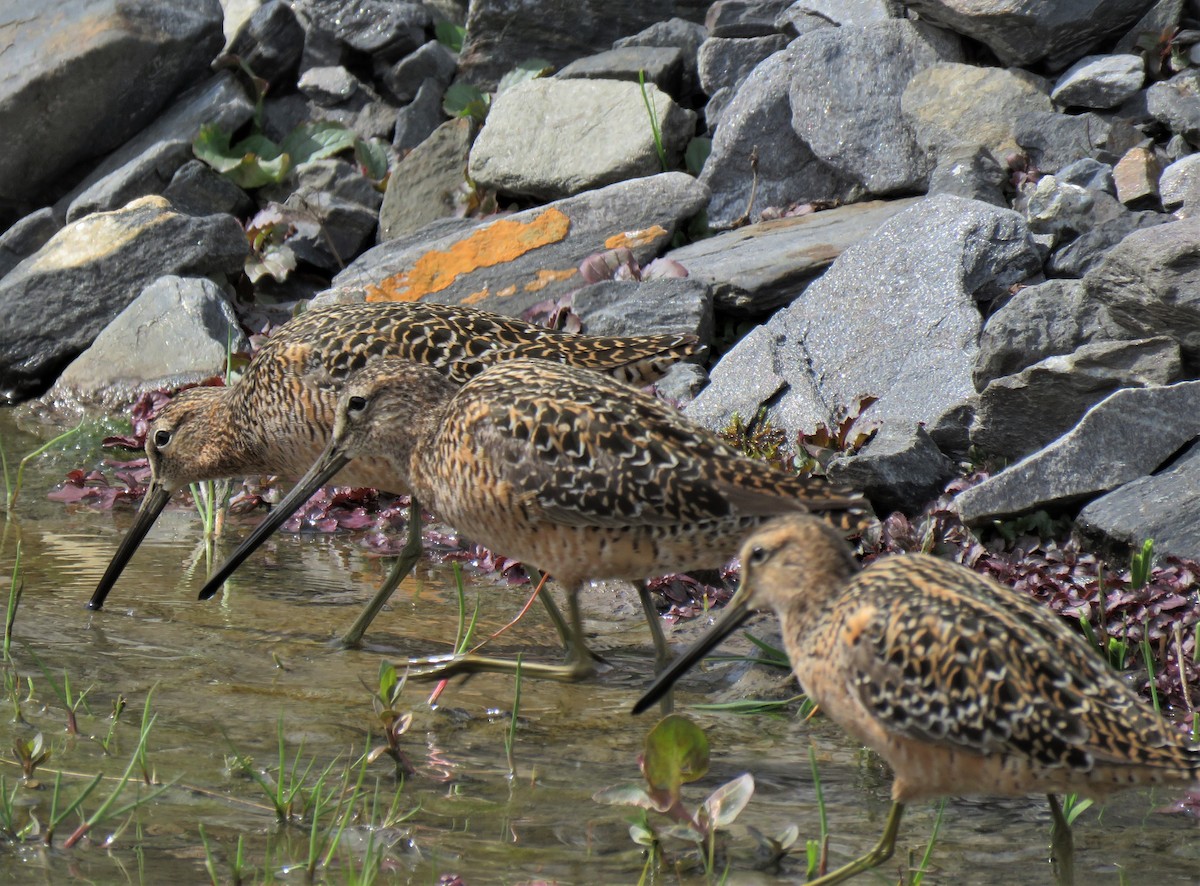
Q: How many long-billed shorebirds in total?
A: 3